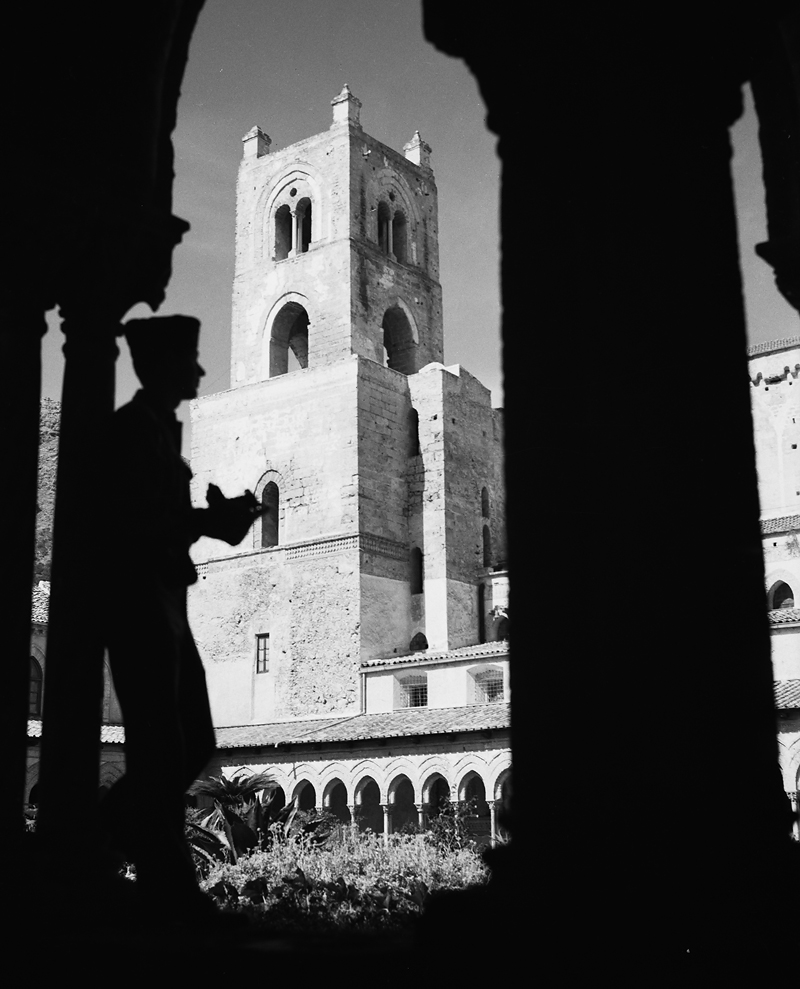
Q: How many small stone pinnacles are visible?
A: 3